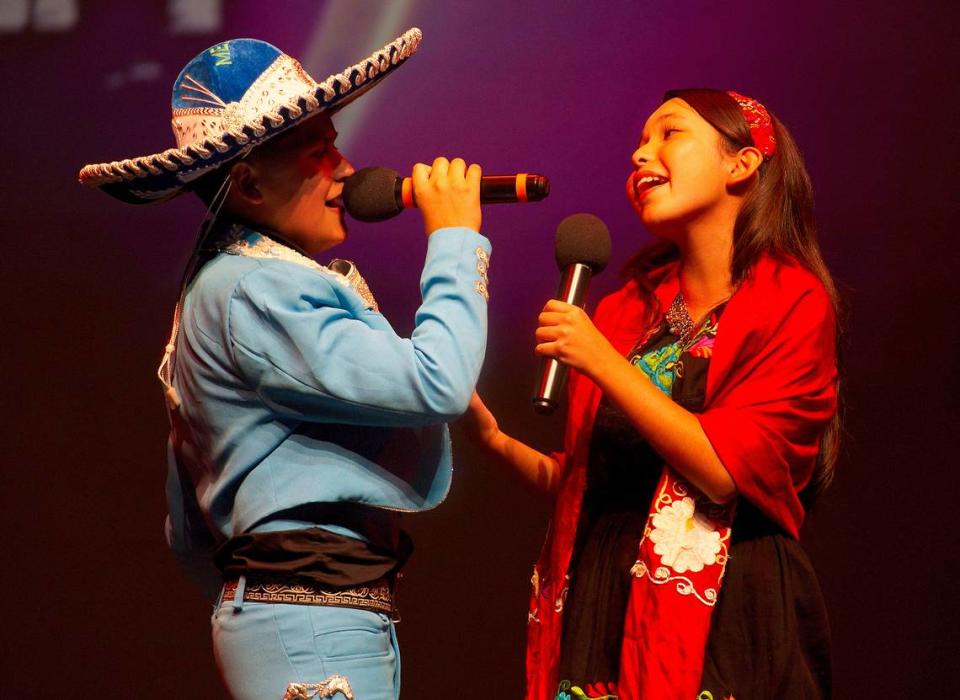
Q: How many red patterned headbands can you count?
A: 1